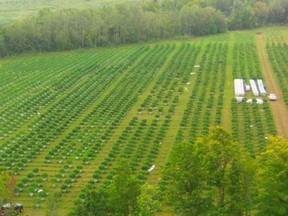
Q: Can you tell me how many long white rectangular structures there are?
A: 3